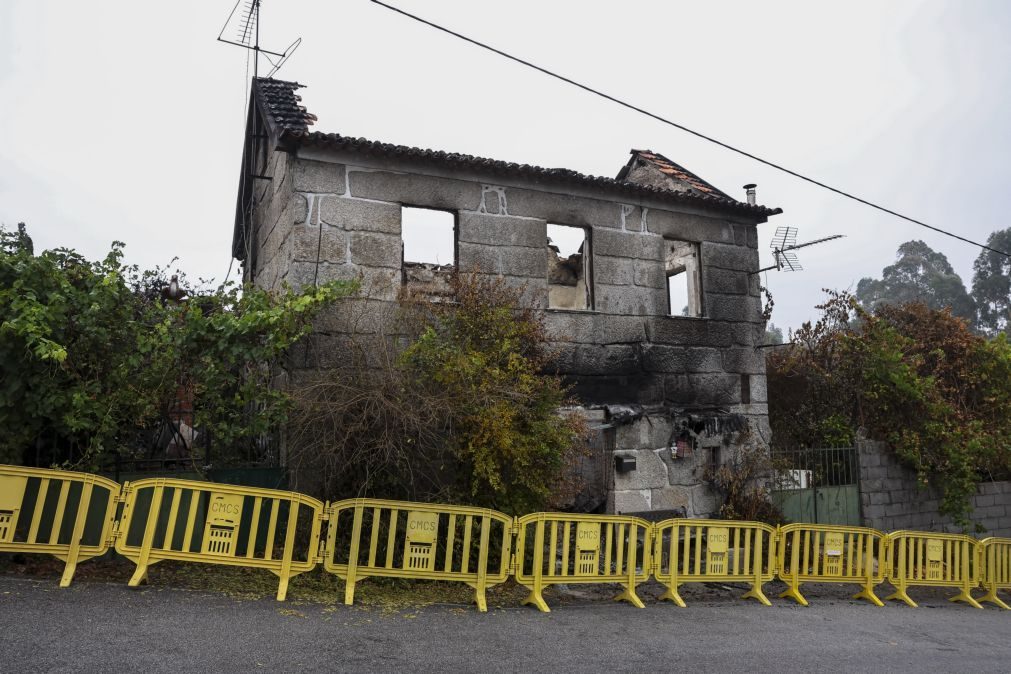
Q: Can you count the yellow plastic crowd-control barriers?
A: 8